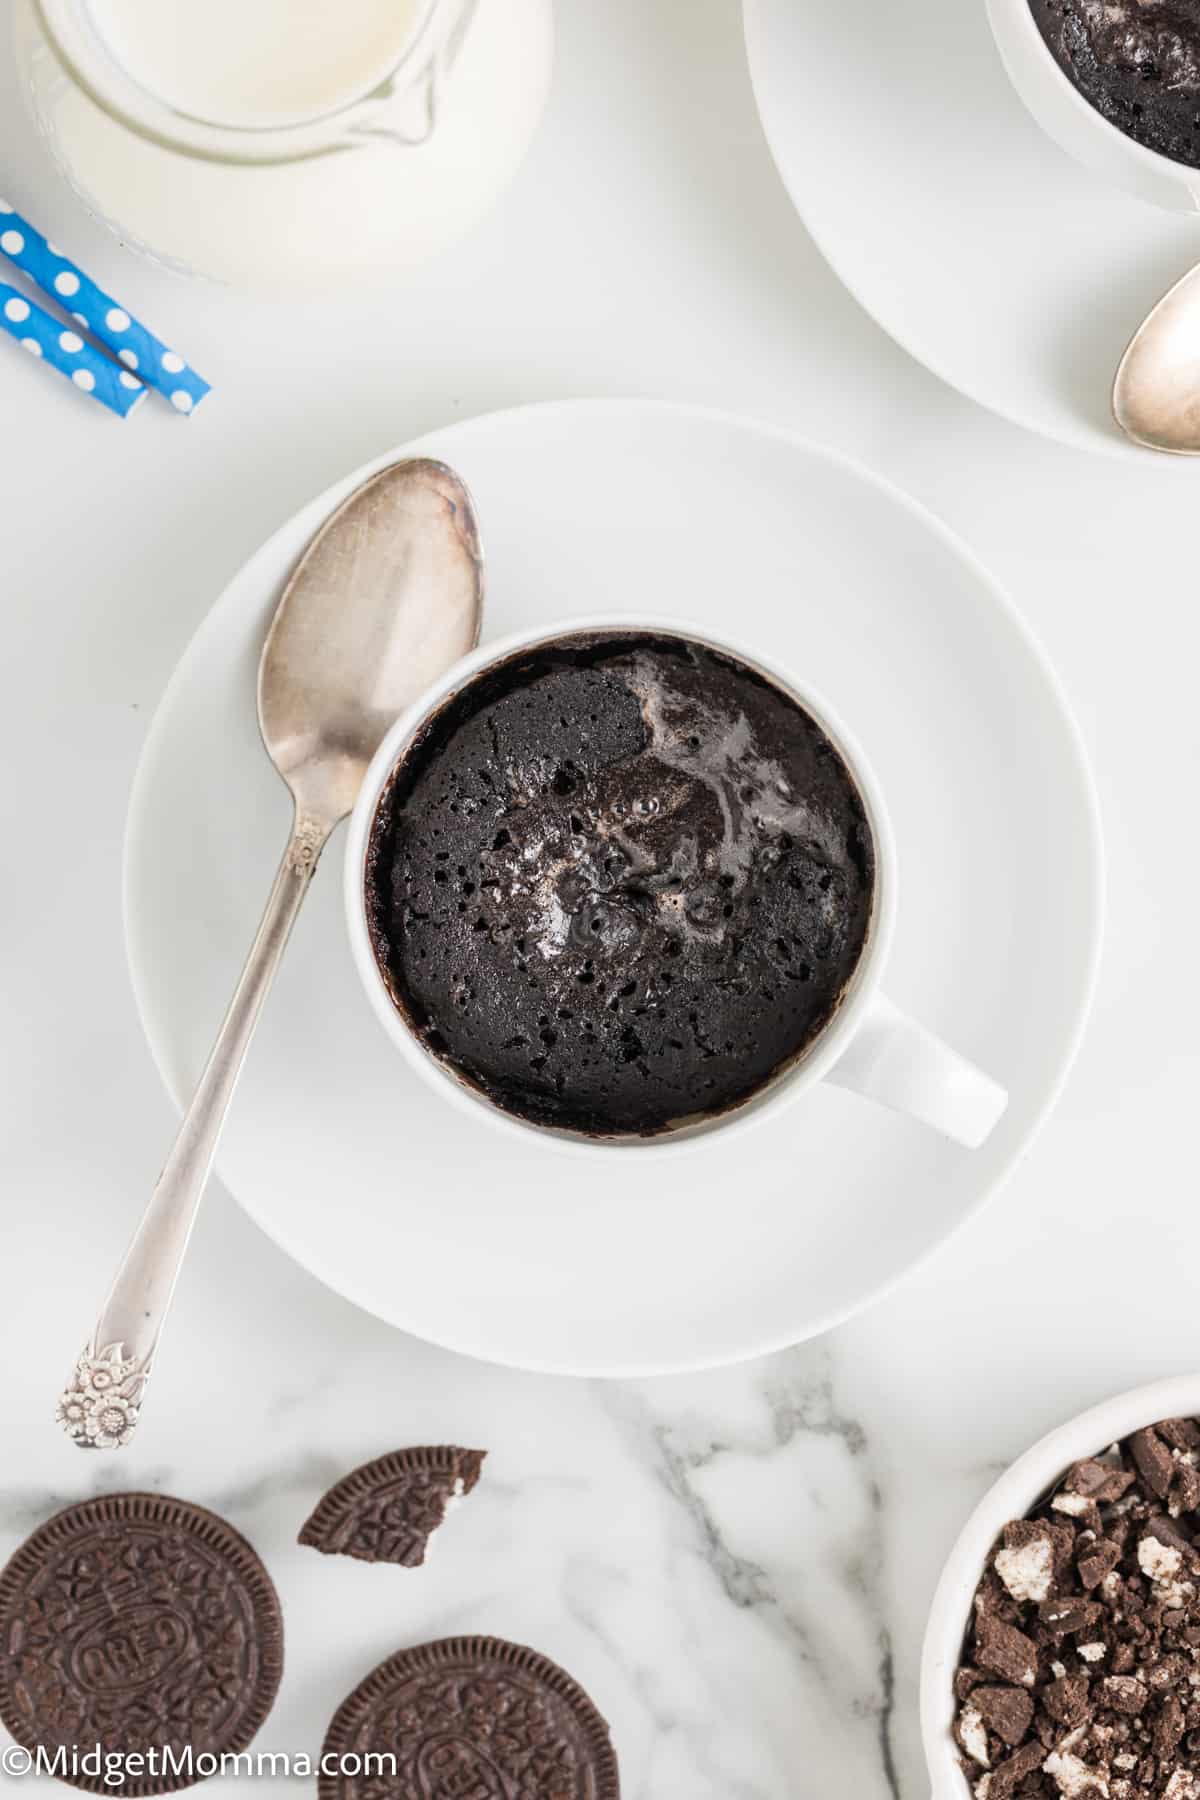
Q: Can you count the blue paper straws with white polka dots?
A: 2